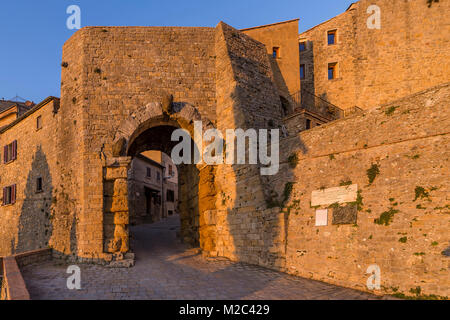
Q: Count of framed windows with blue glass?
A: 5